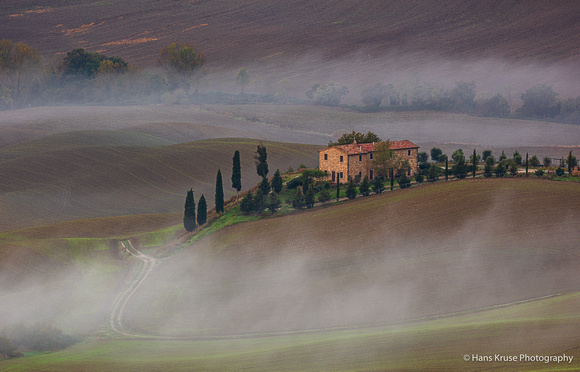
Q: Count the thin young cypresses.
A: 6